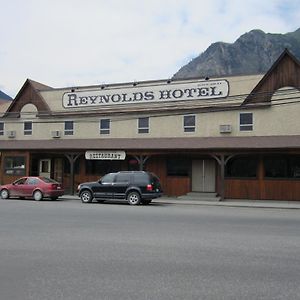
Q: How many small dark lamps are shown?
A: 5